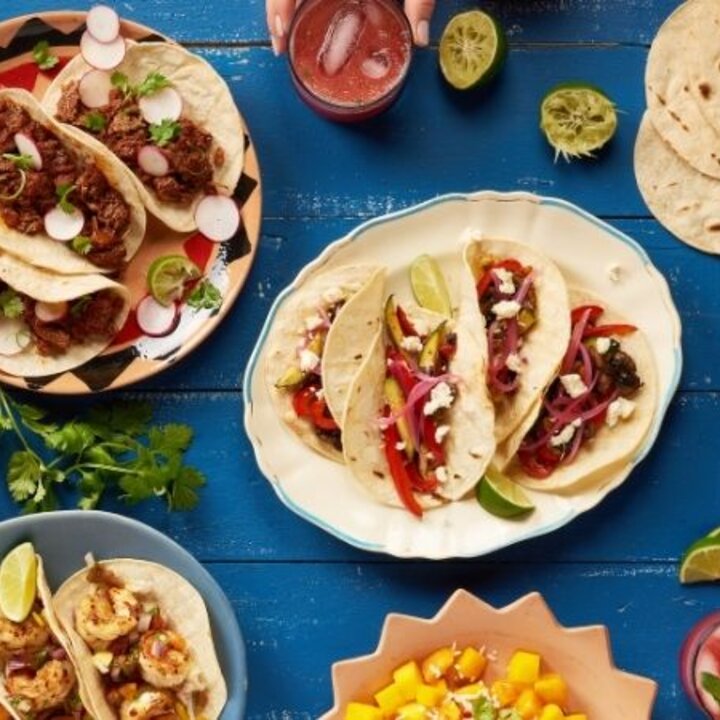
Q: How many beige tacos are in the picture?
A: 9